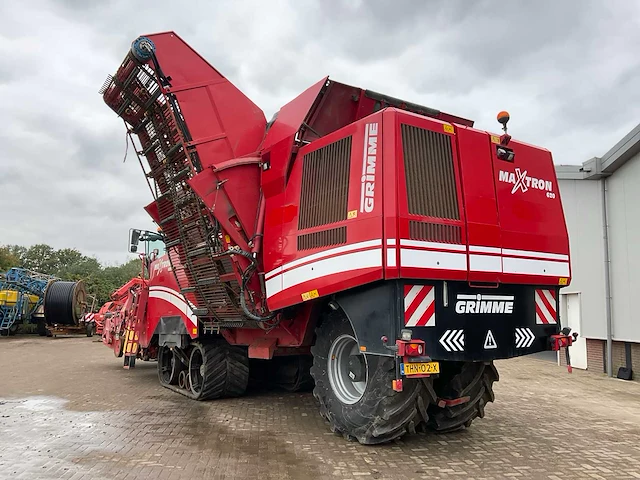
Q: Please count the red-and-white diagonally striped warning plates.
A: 2